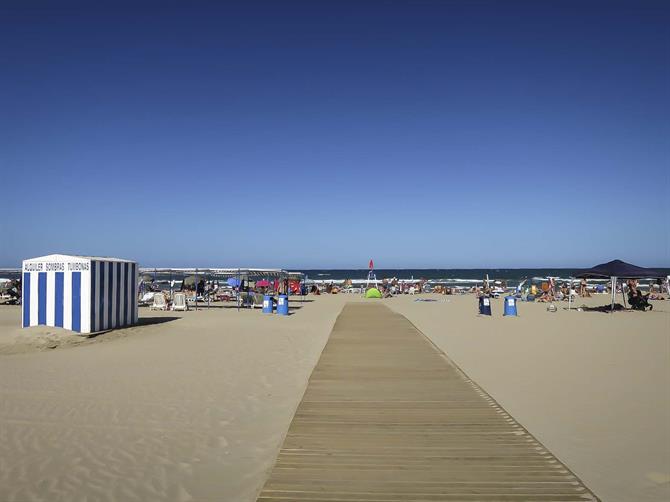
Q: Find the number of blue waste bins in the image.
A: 4